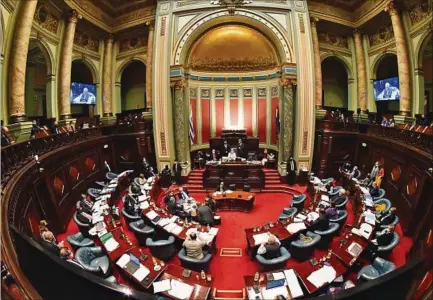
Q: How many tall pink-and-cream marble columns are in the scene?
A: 7